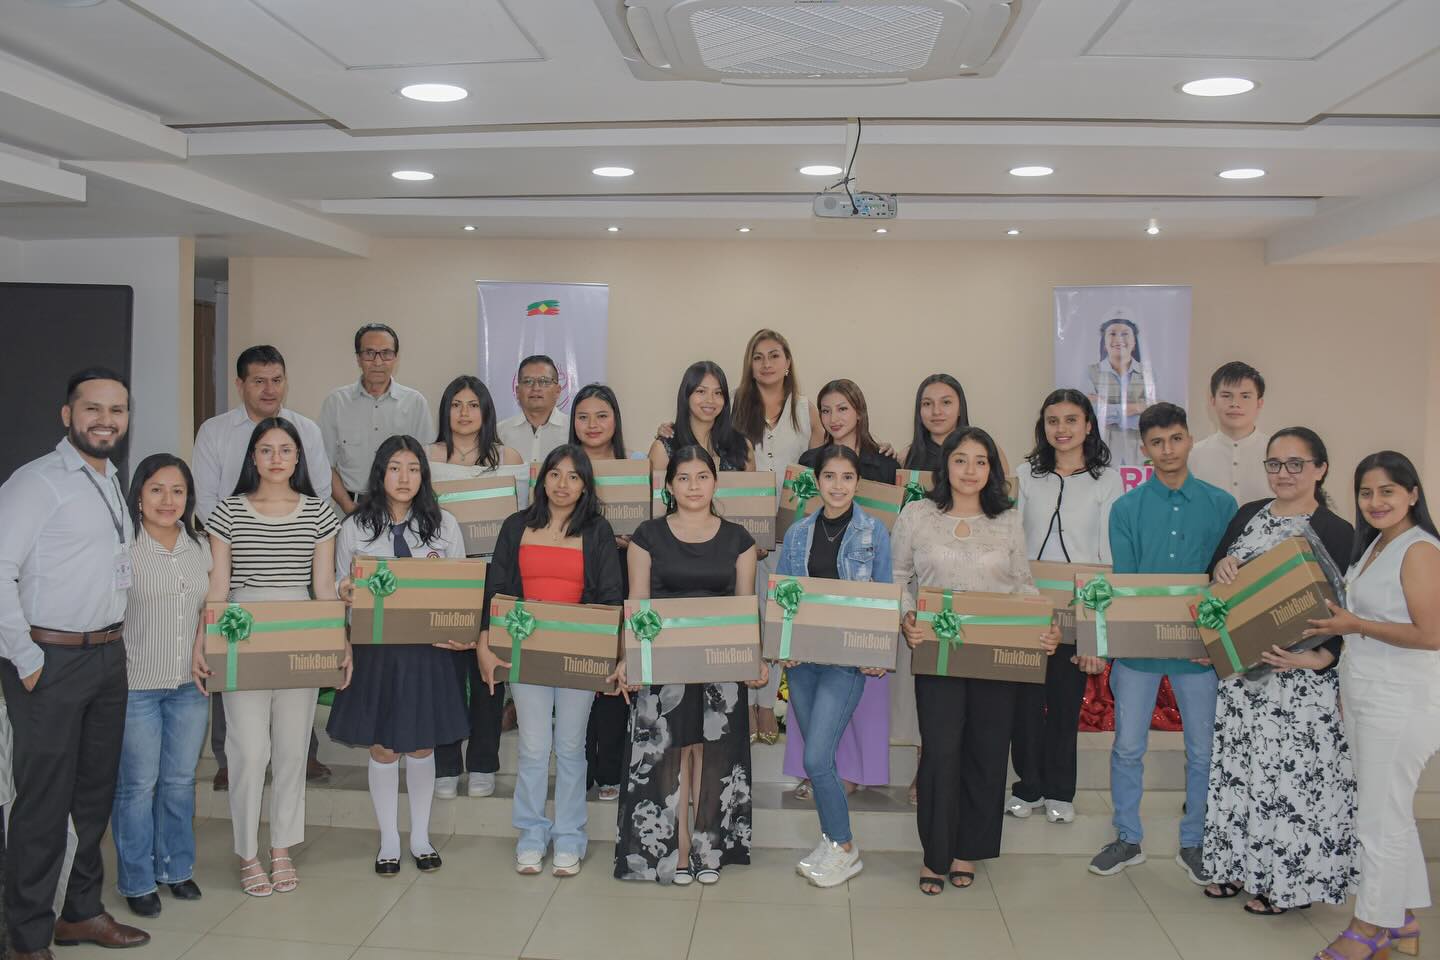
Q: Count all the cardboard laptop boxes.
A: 14